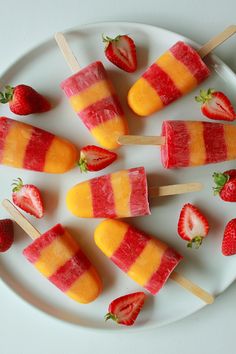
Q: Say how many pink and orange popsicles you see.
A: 7